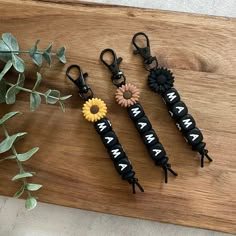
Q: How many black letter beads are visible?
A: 12